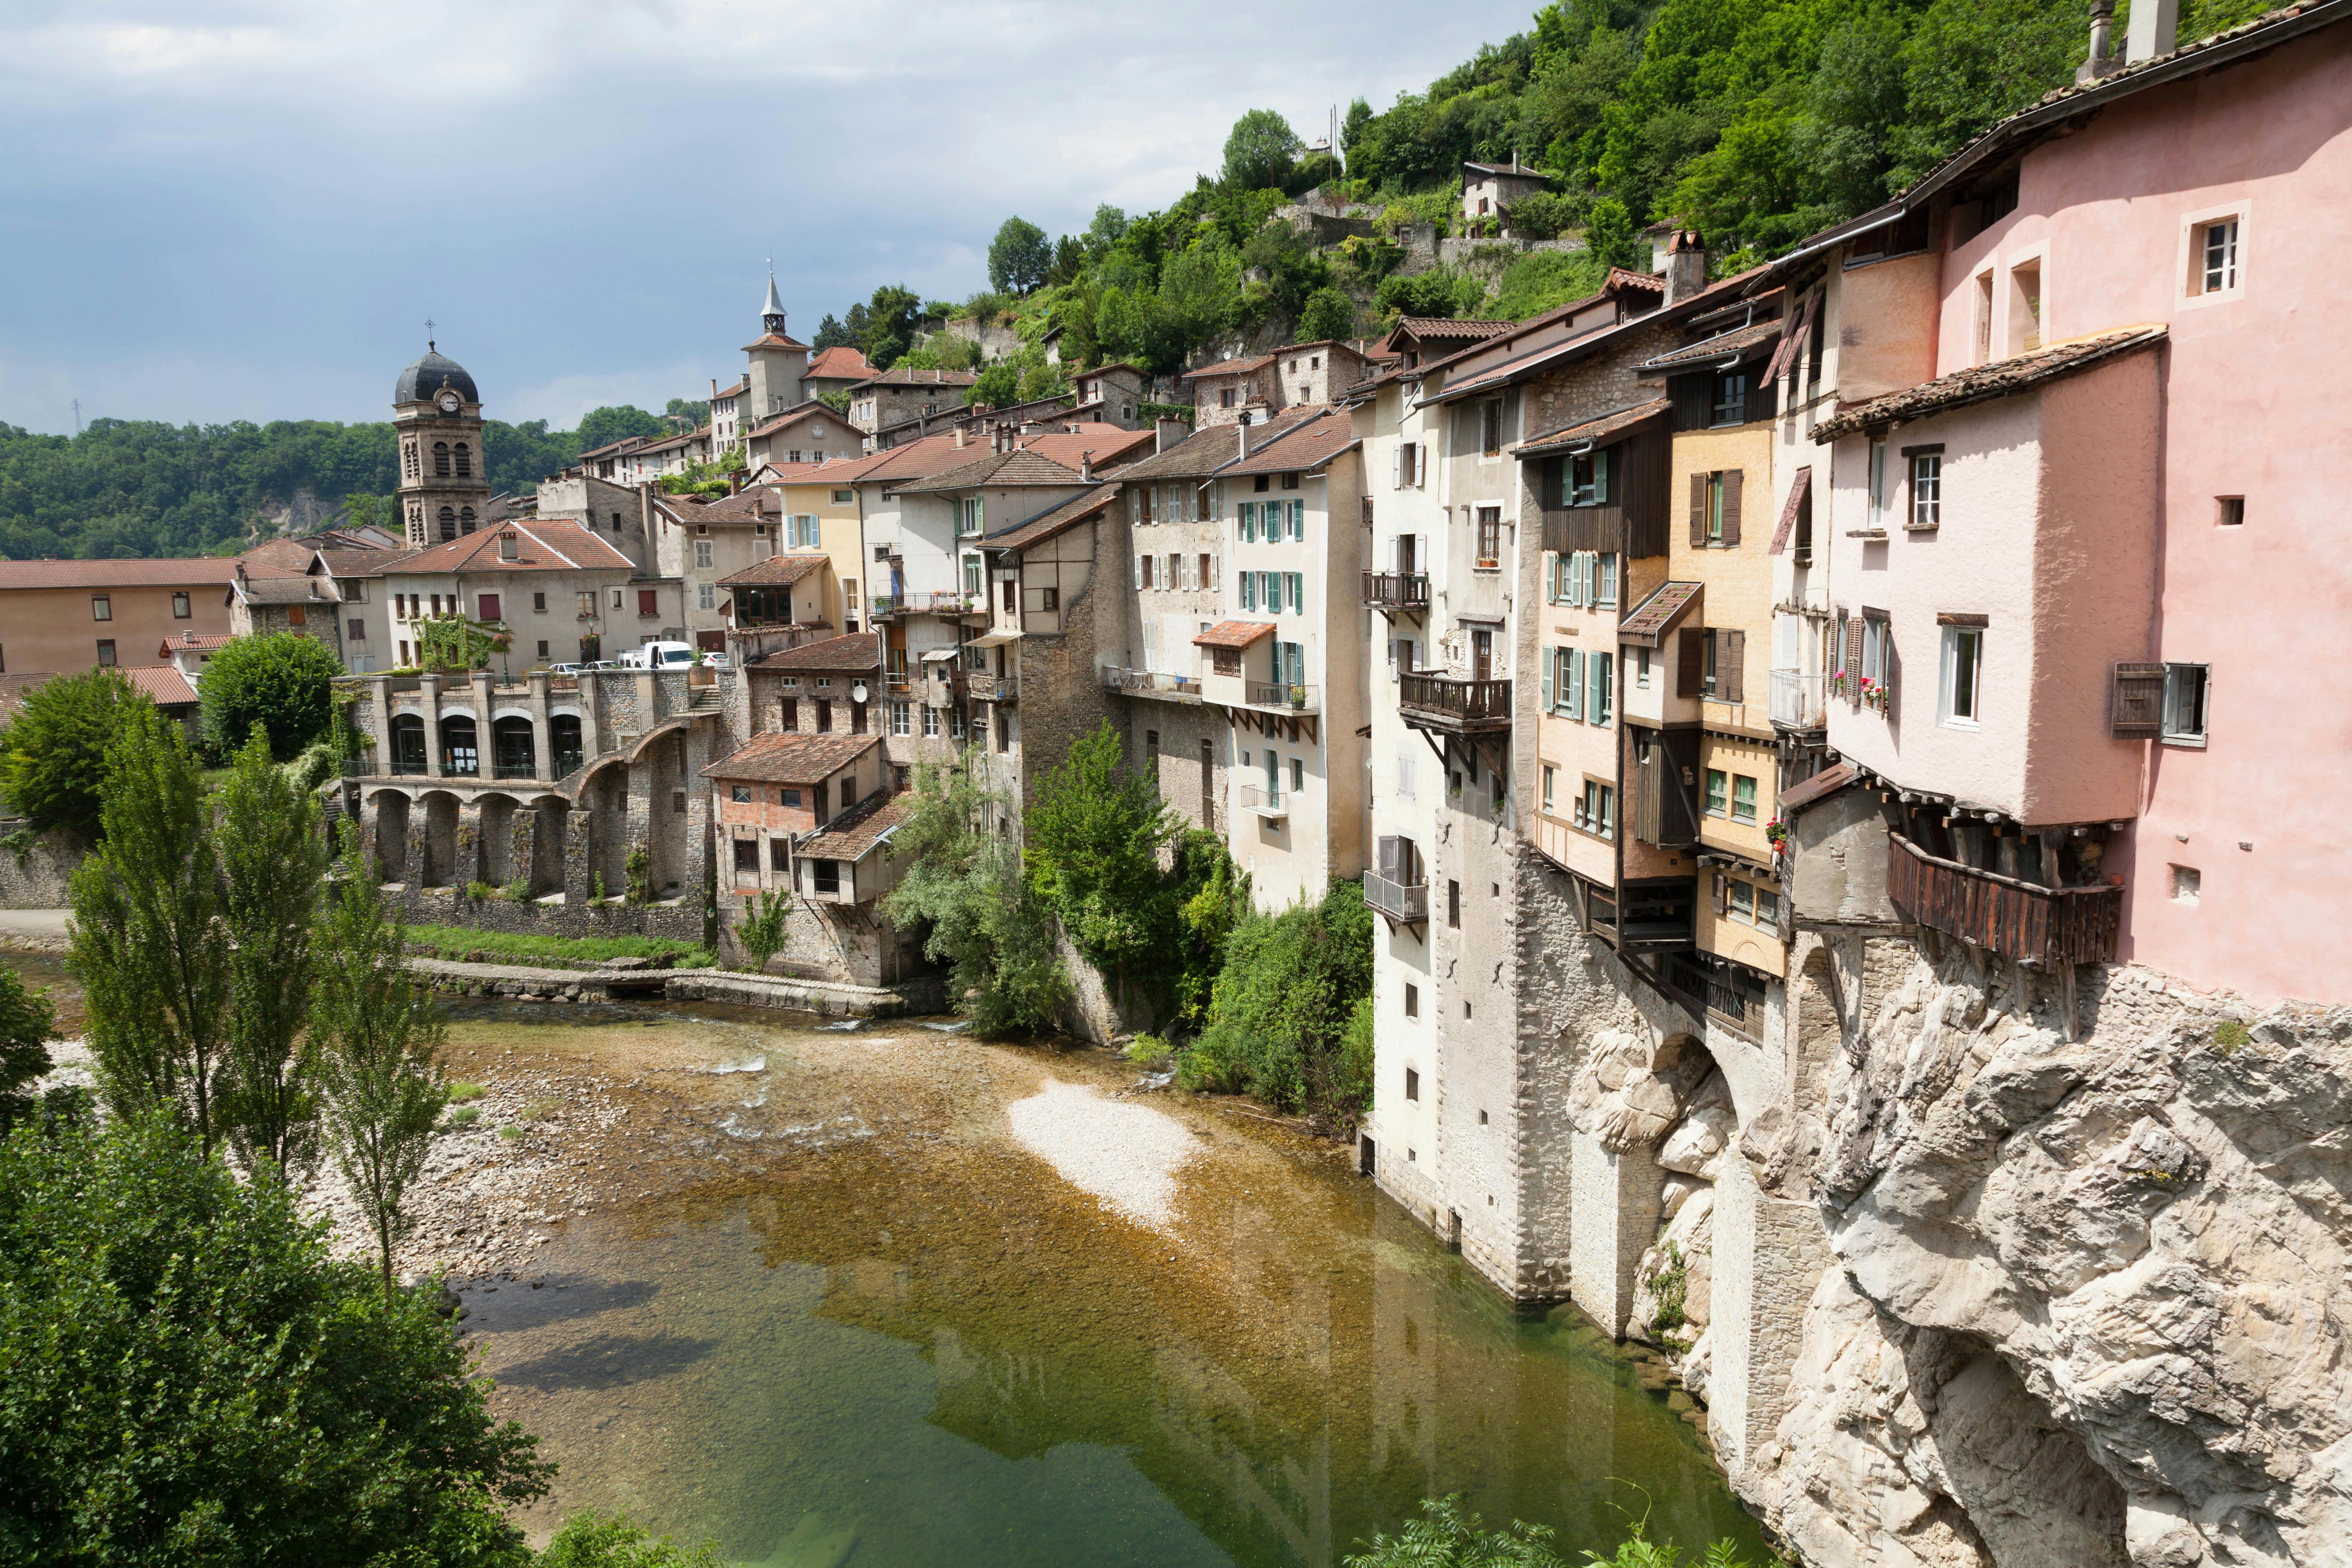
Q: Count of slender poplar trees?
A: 3